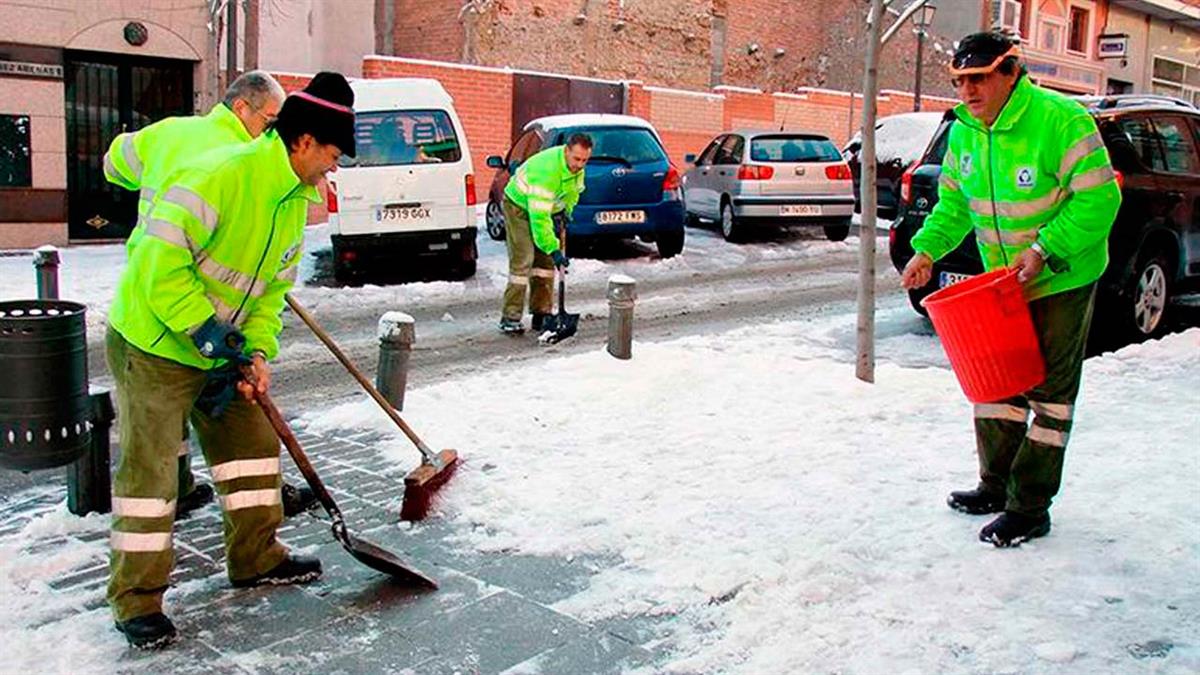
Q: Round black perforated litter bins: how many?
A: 1